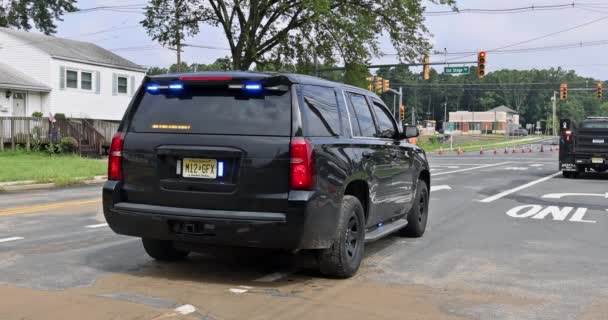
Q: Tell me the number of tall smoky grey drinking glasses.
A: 0